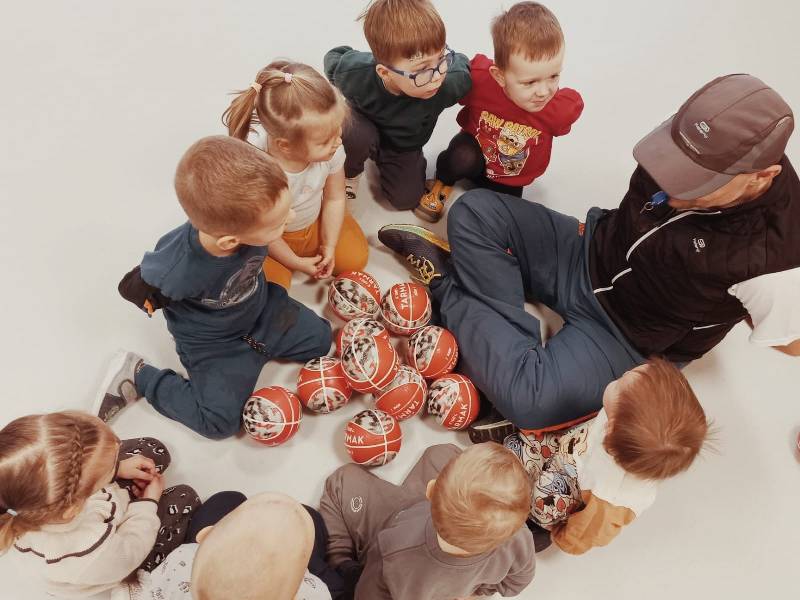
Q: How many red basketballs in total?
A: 10